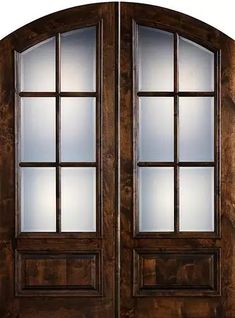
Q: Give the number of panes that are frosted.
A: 12